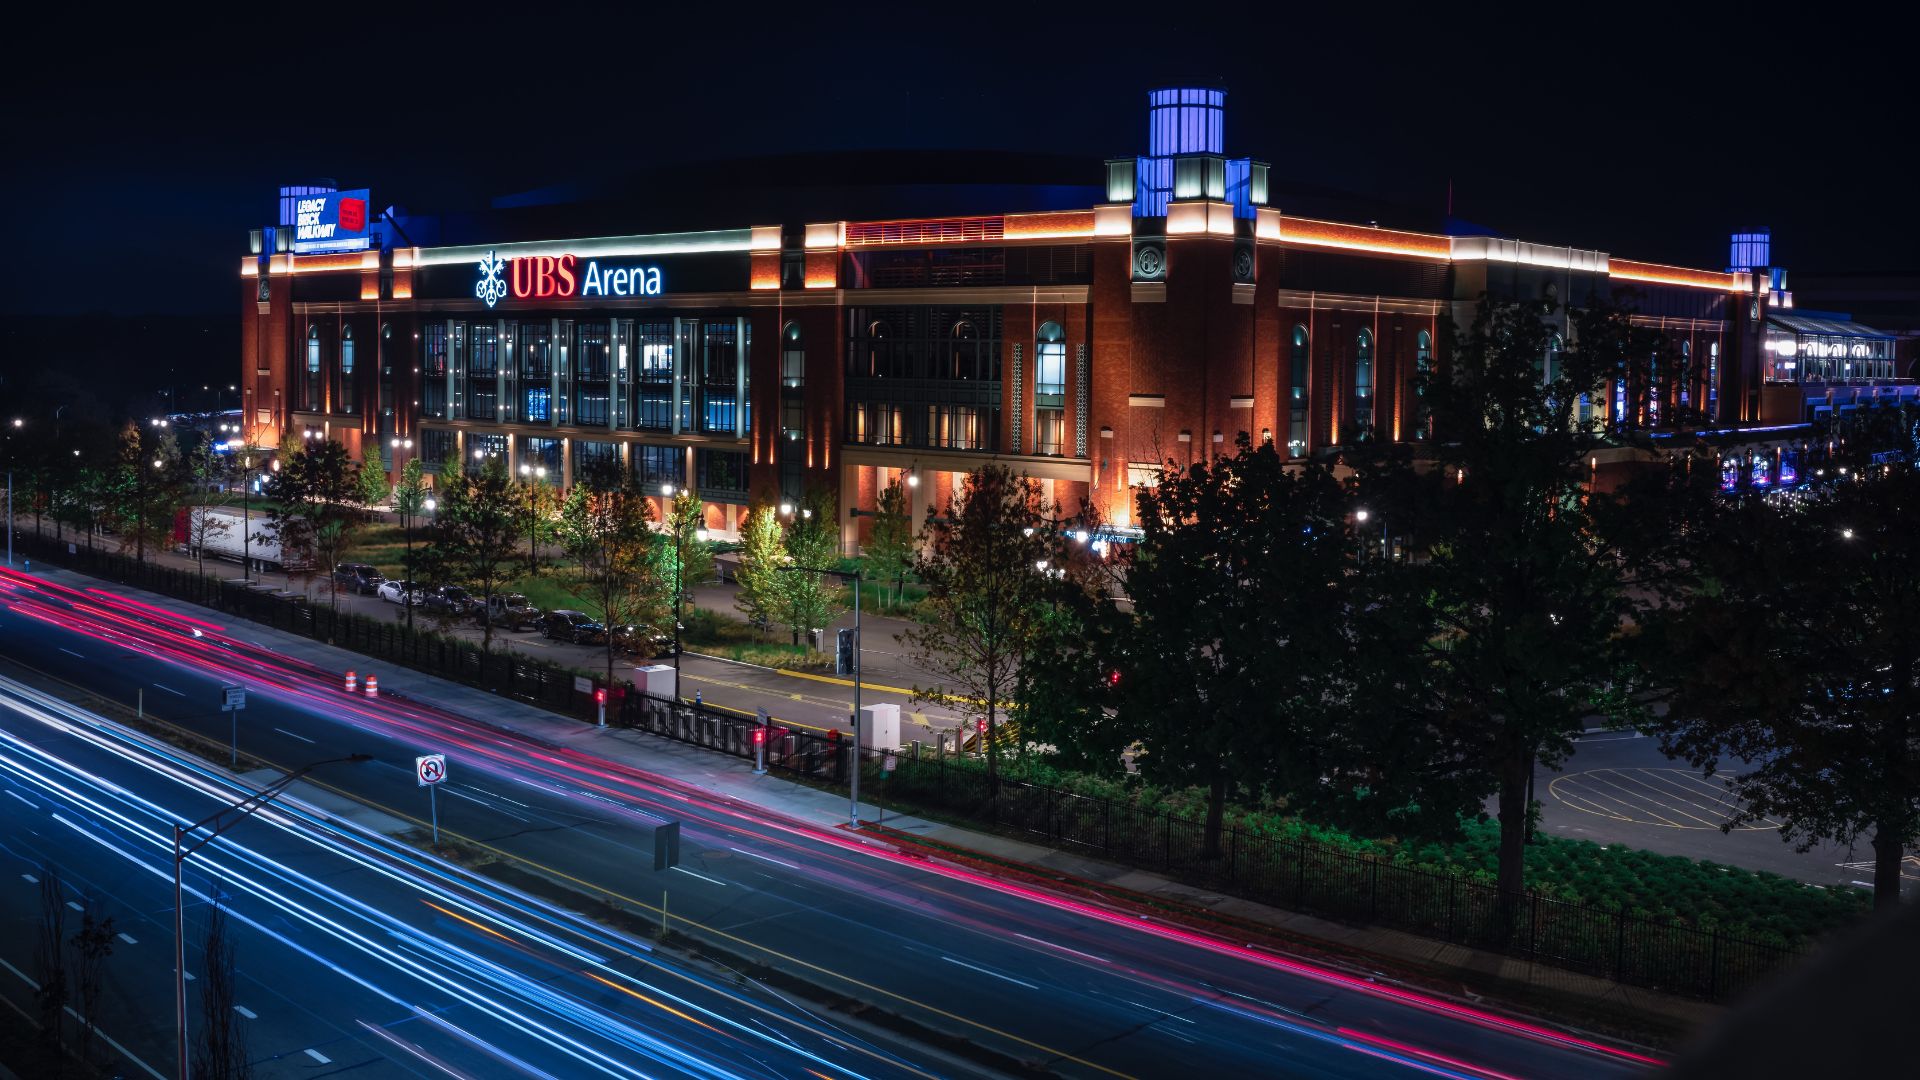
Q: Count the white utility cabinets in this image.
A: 2